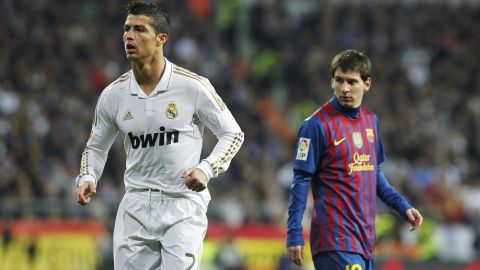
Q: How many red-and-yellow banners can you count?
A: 2